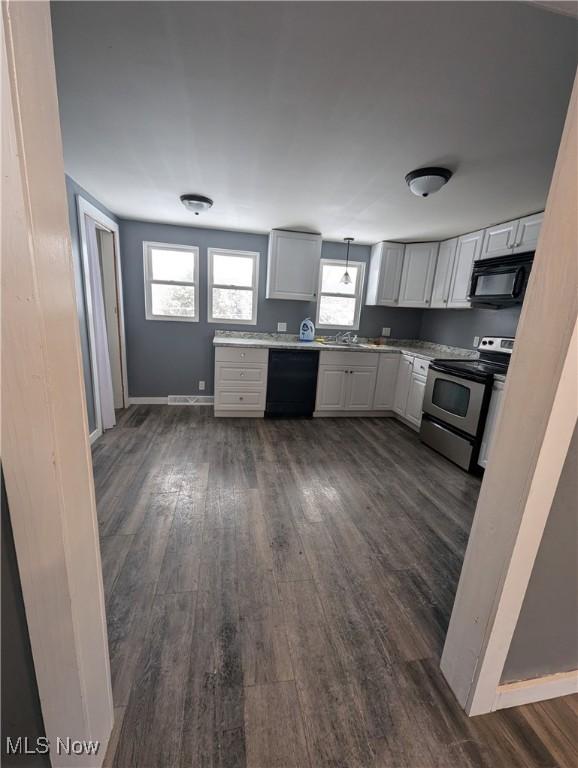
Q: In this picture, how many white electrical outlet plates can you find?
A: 4